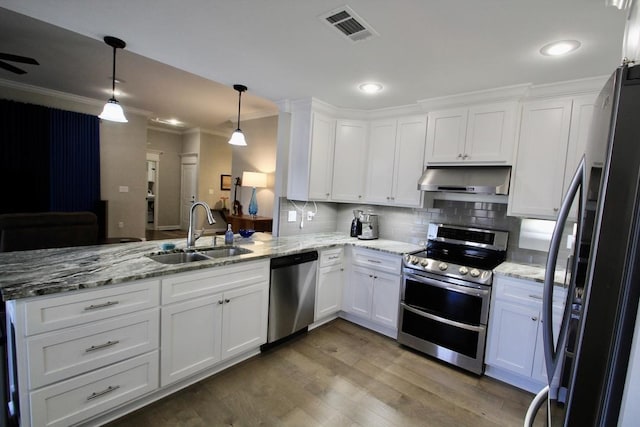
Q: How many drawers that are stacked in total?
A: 3